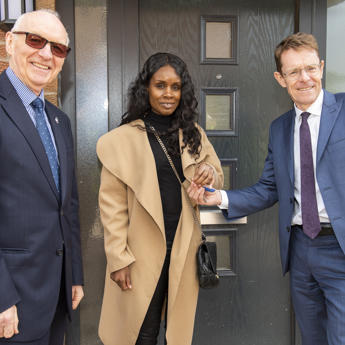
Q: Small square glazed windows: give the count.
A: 4